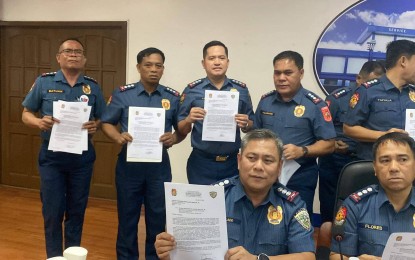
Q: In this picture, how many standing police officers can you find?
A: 6